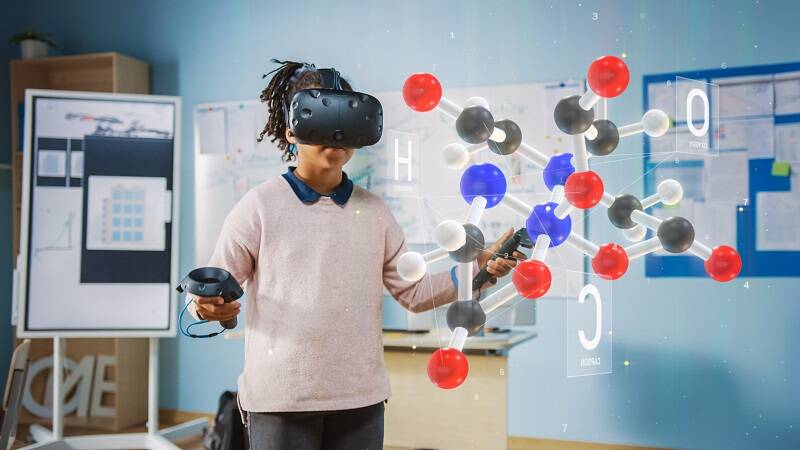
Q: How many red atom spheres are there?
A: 7